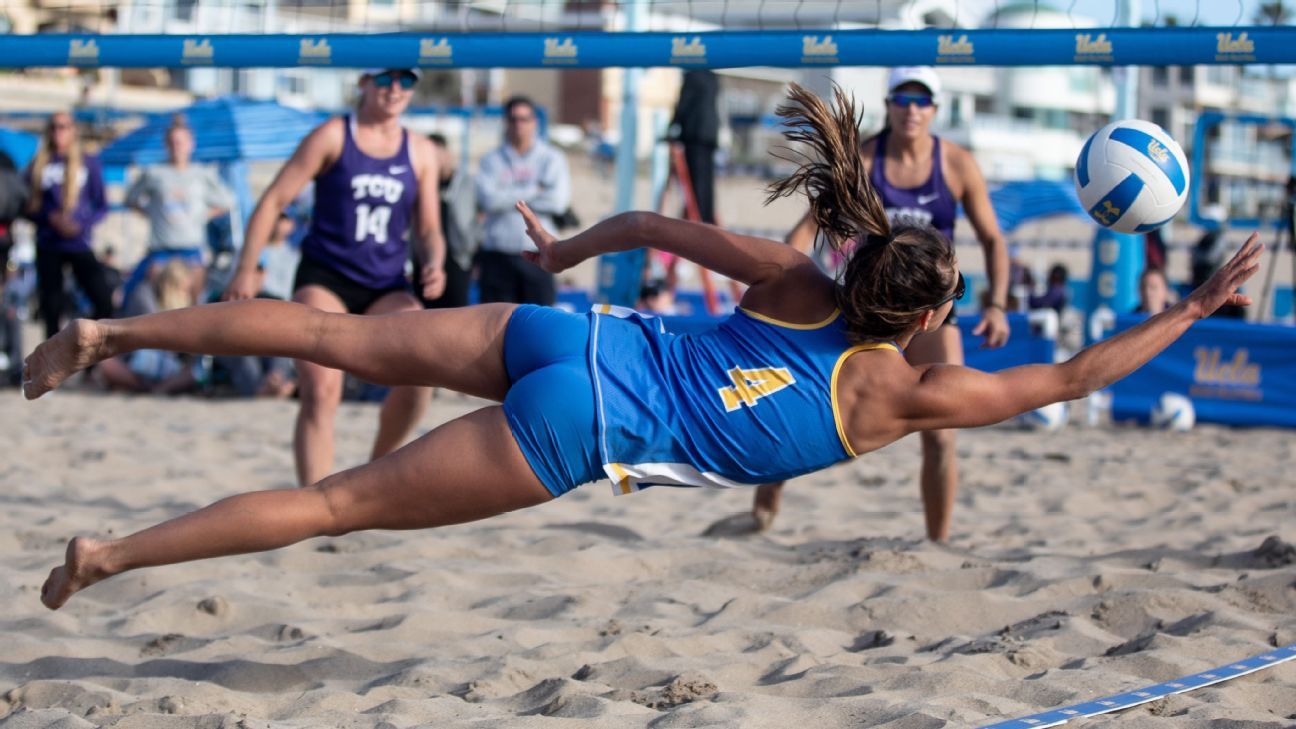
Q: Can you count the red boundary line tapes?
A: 0